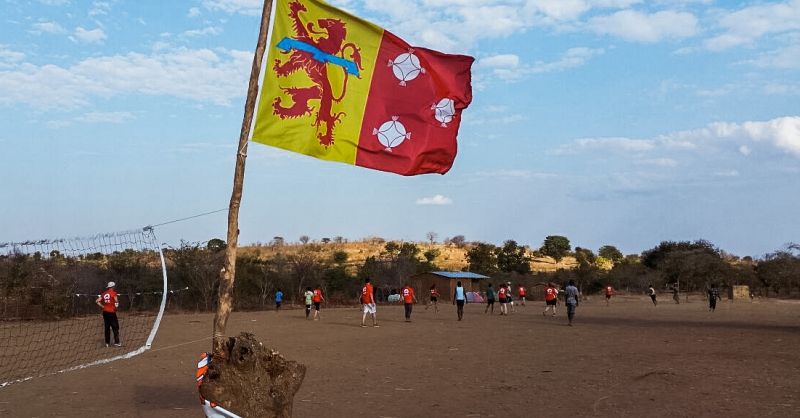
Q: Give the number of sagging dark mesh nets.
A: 1